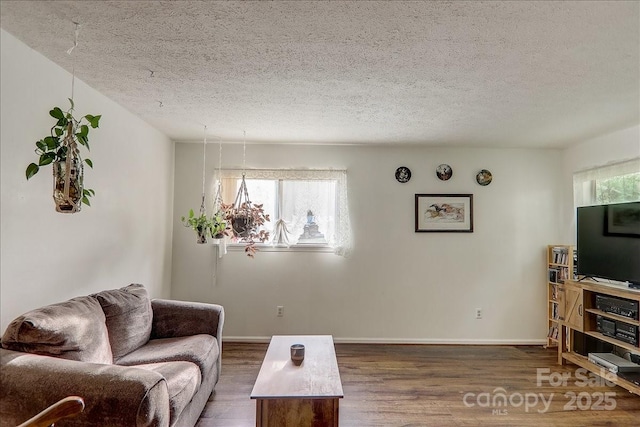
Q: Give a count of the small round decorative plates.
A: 3